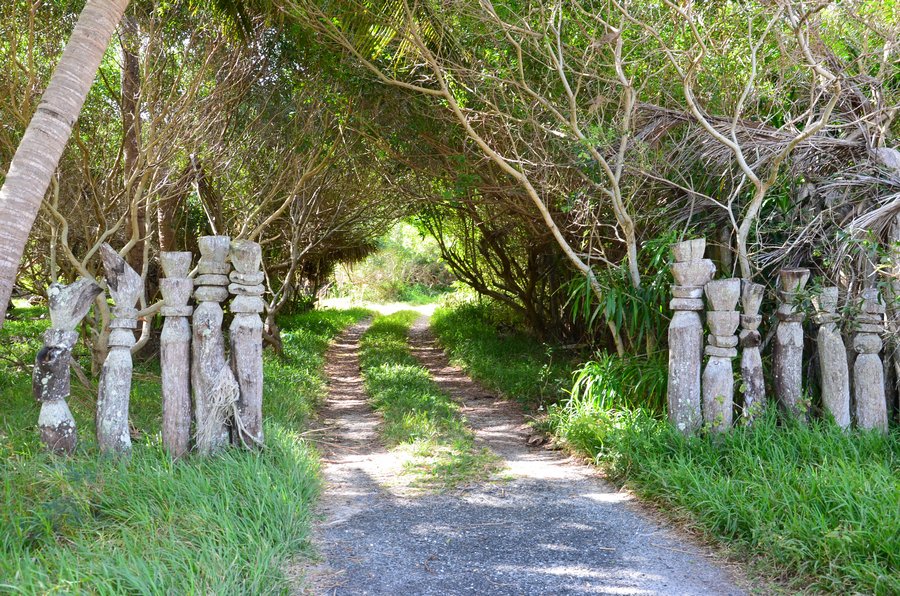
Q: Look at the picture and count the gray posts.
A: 11